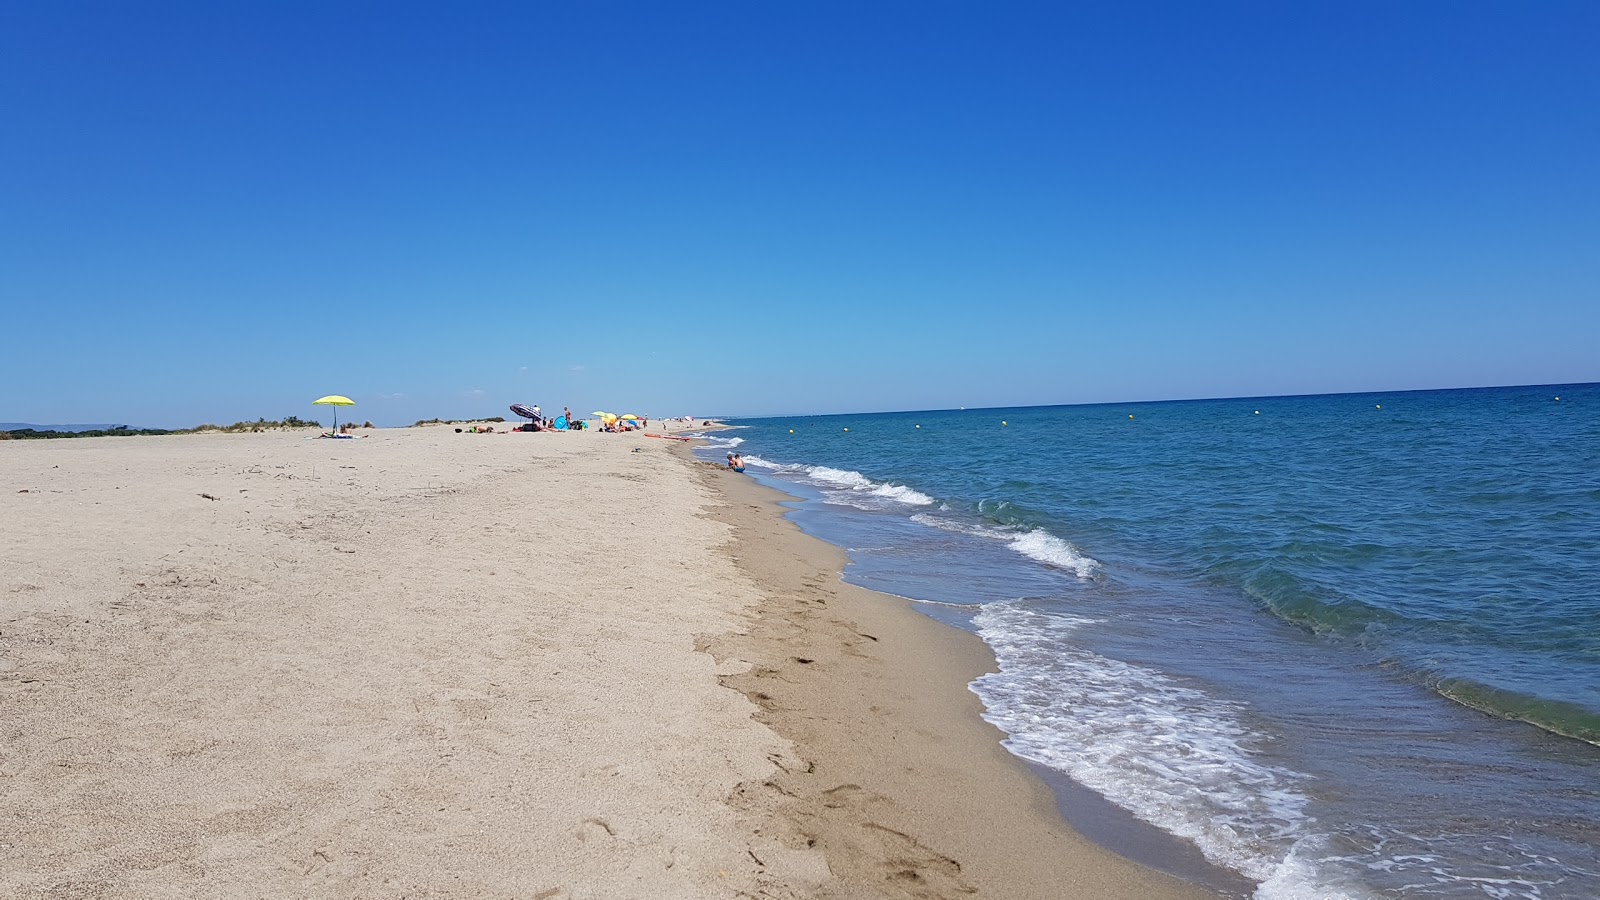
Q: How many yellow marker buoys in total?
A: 8